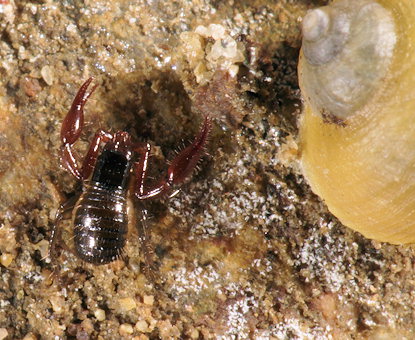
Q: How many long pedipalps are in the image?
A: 2